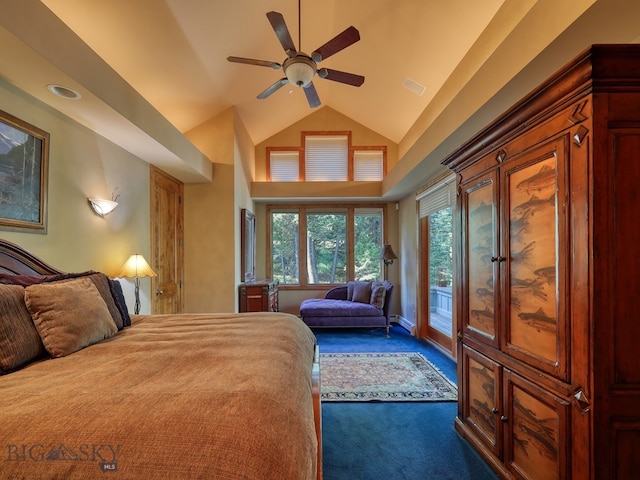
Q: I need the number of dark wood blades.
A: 6